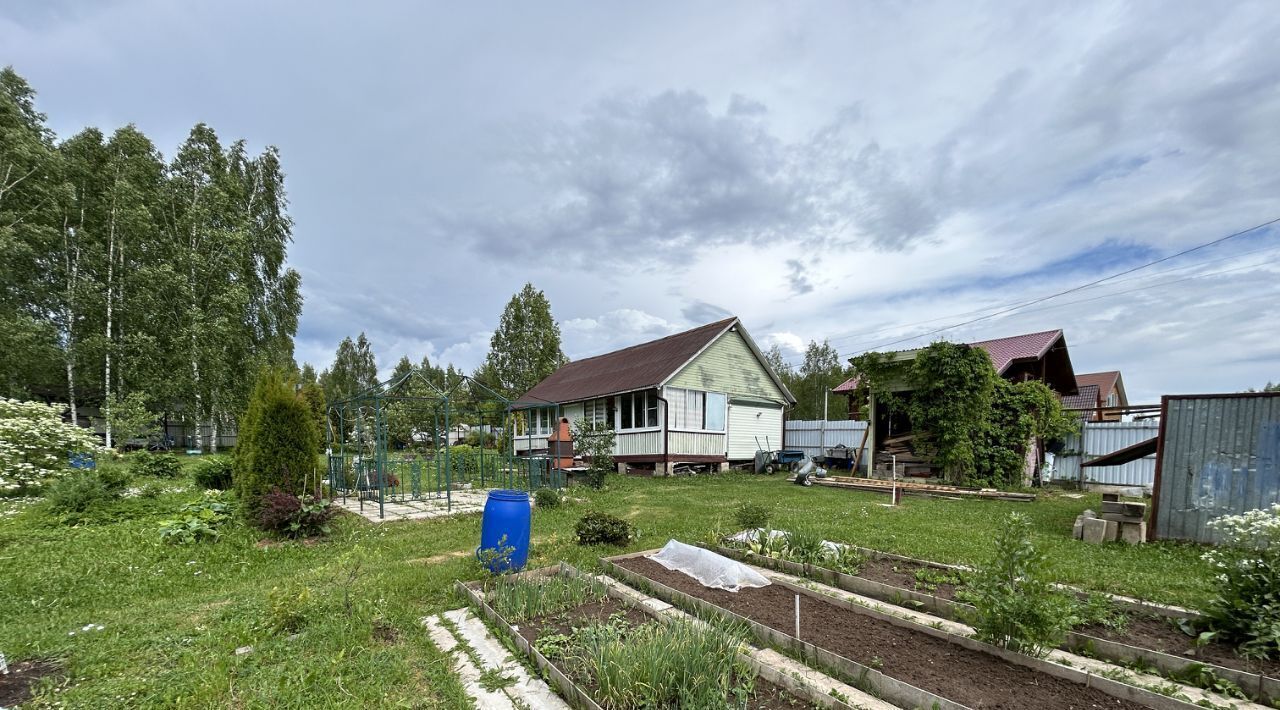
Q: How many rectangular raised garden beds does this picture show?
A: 3